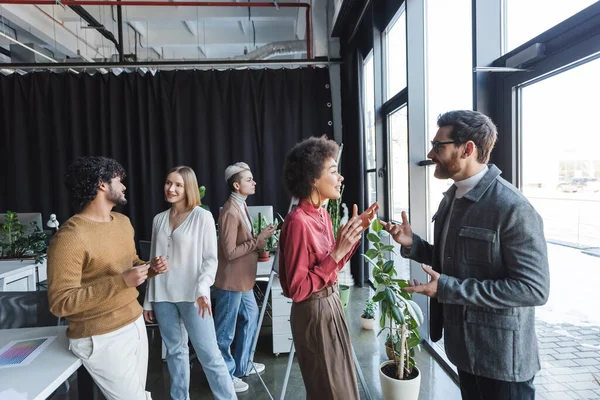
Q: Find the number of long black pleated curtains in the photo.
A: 1